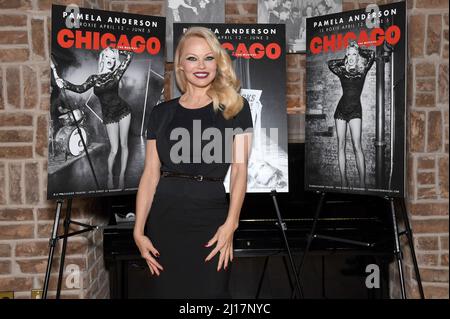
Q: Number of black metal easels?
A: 3